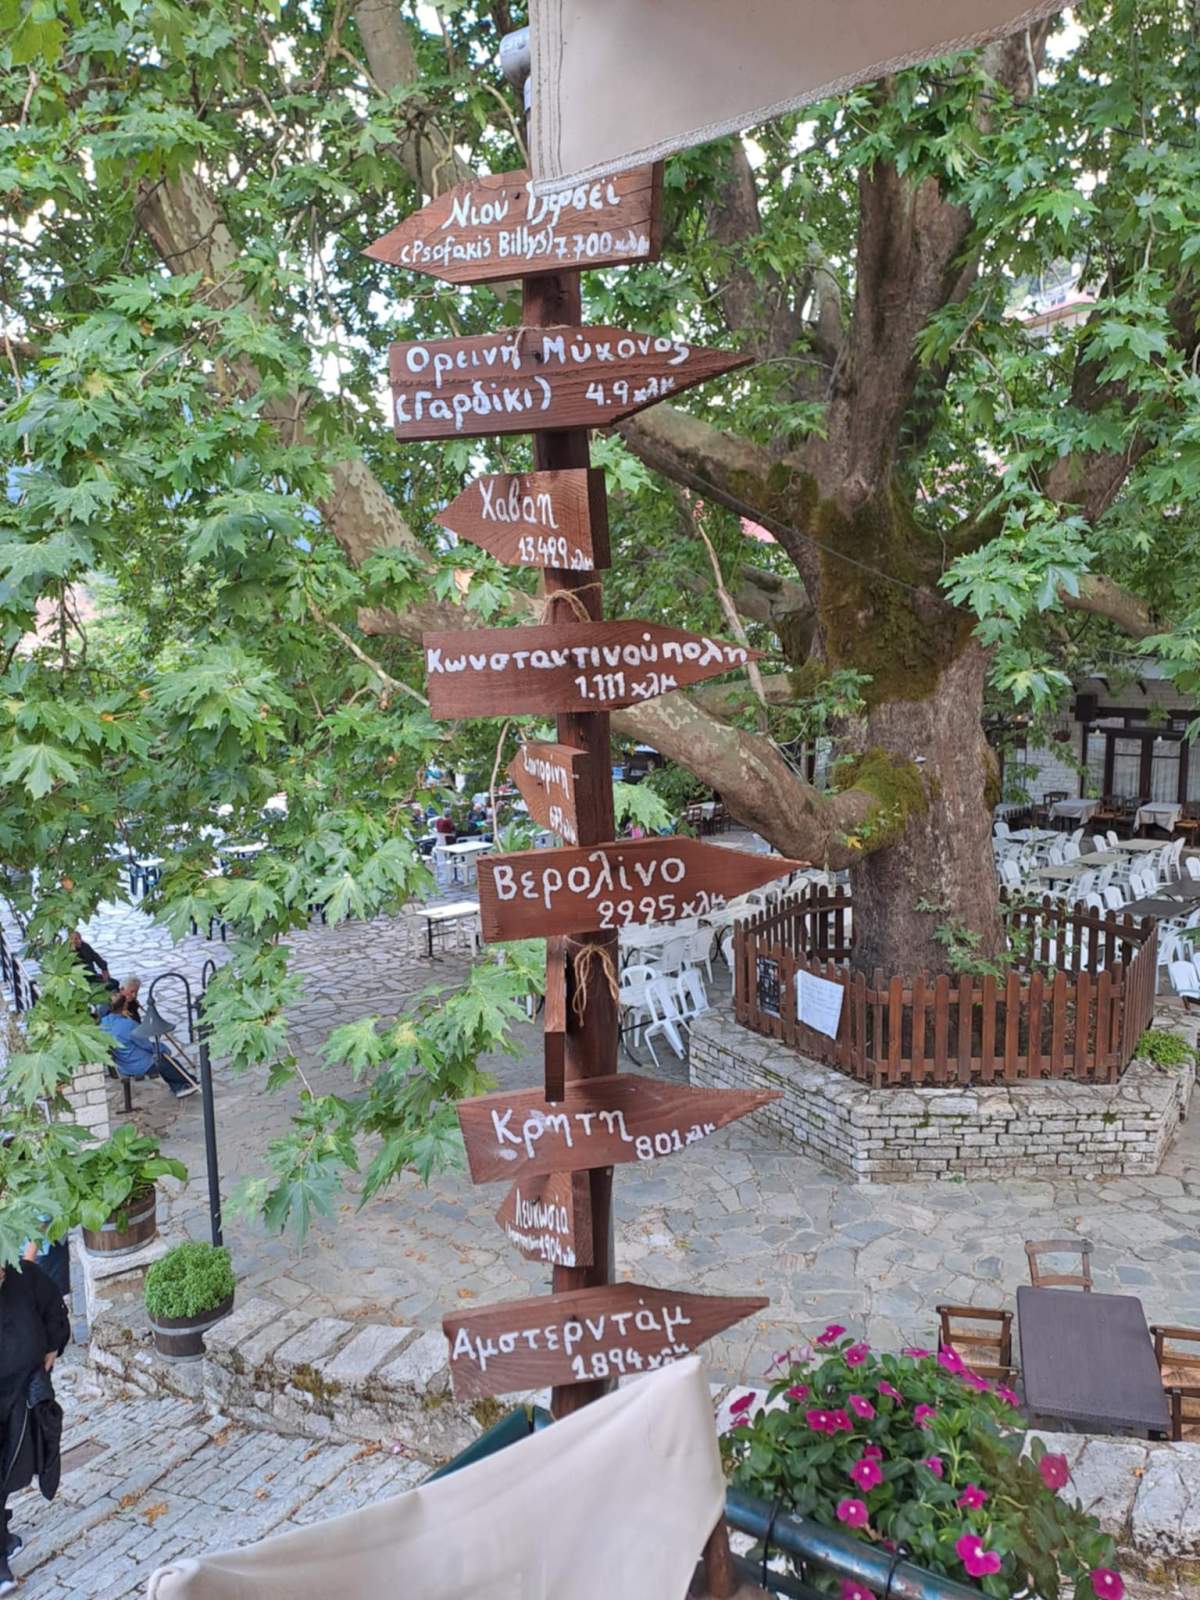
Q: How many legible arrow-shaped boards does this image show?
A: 9